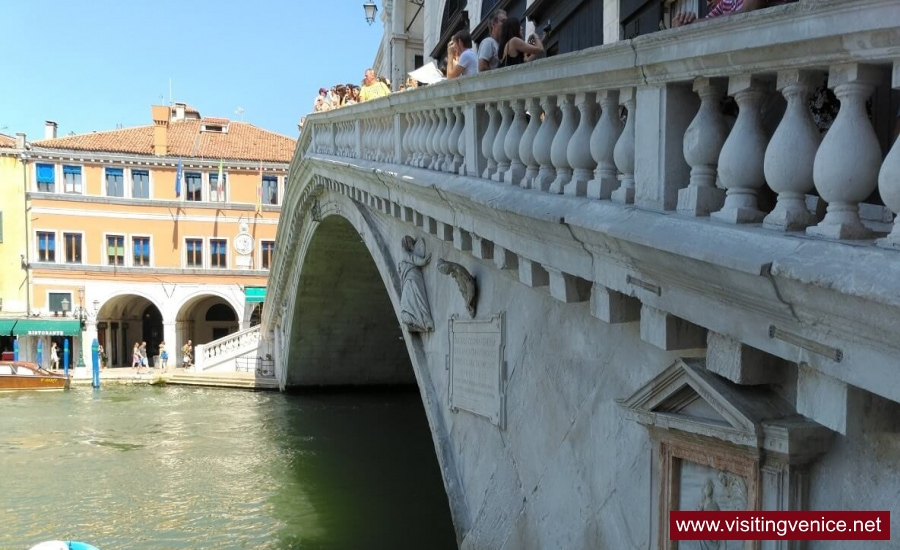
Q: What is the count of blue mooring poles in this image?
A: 4